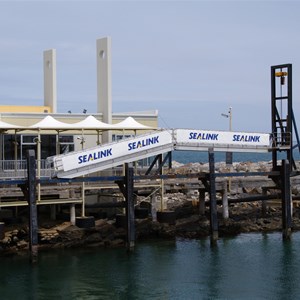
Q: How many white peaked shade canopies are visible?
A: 4